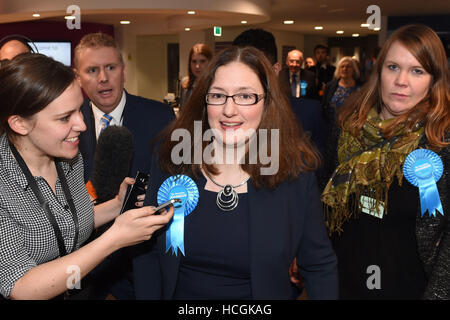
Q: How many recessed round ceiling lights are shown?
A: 12